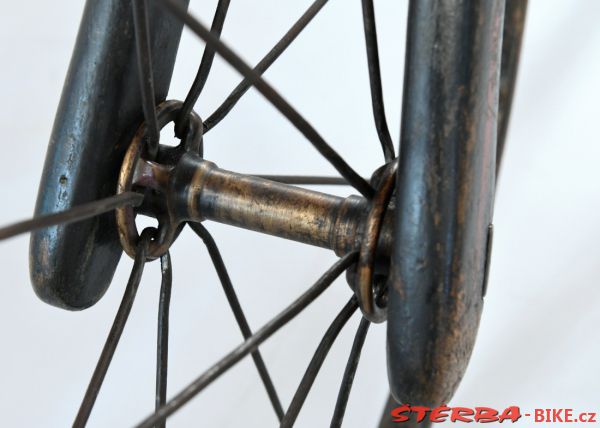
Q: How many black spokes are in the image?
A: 13